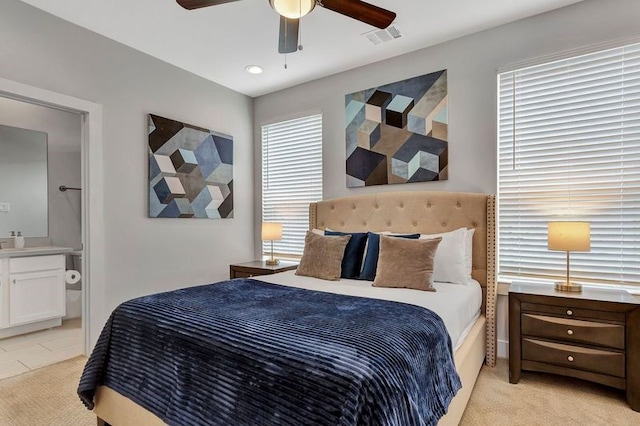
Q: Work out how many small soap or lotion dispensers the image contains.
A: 1